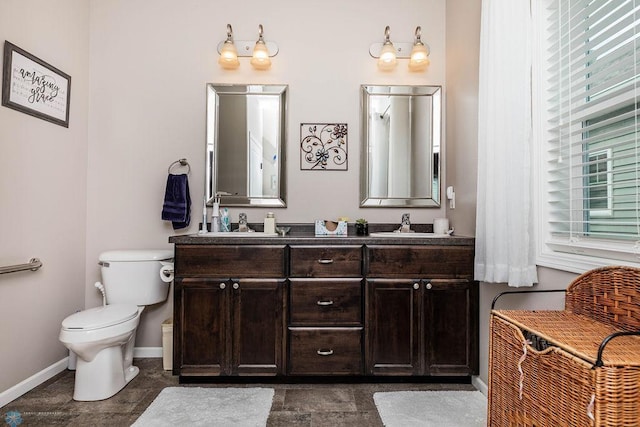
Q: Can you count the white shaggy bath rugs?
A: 2